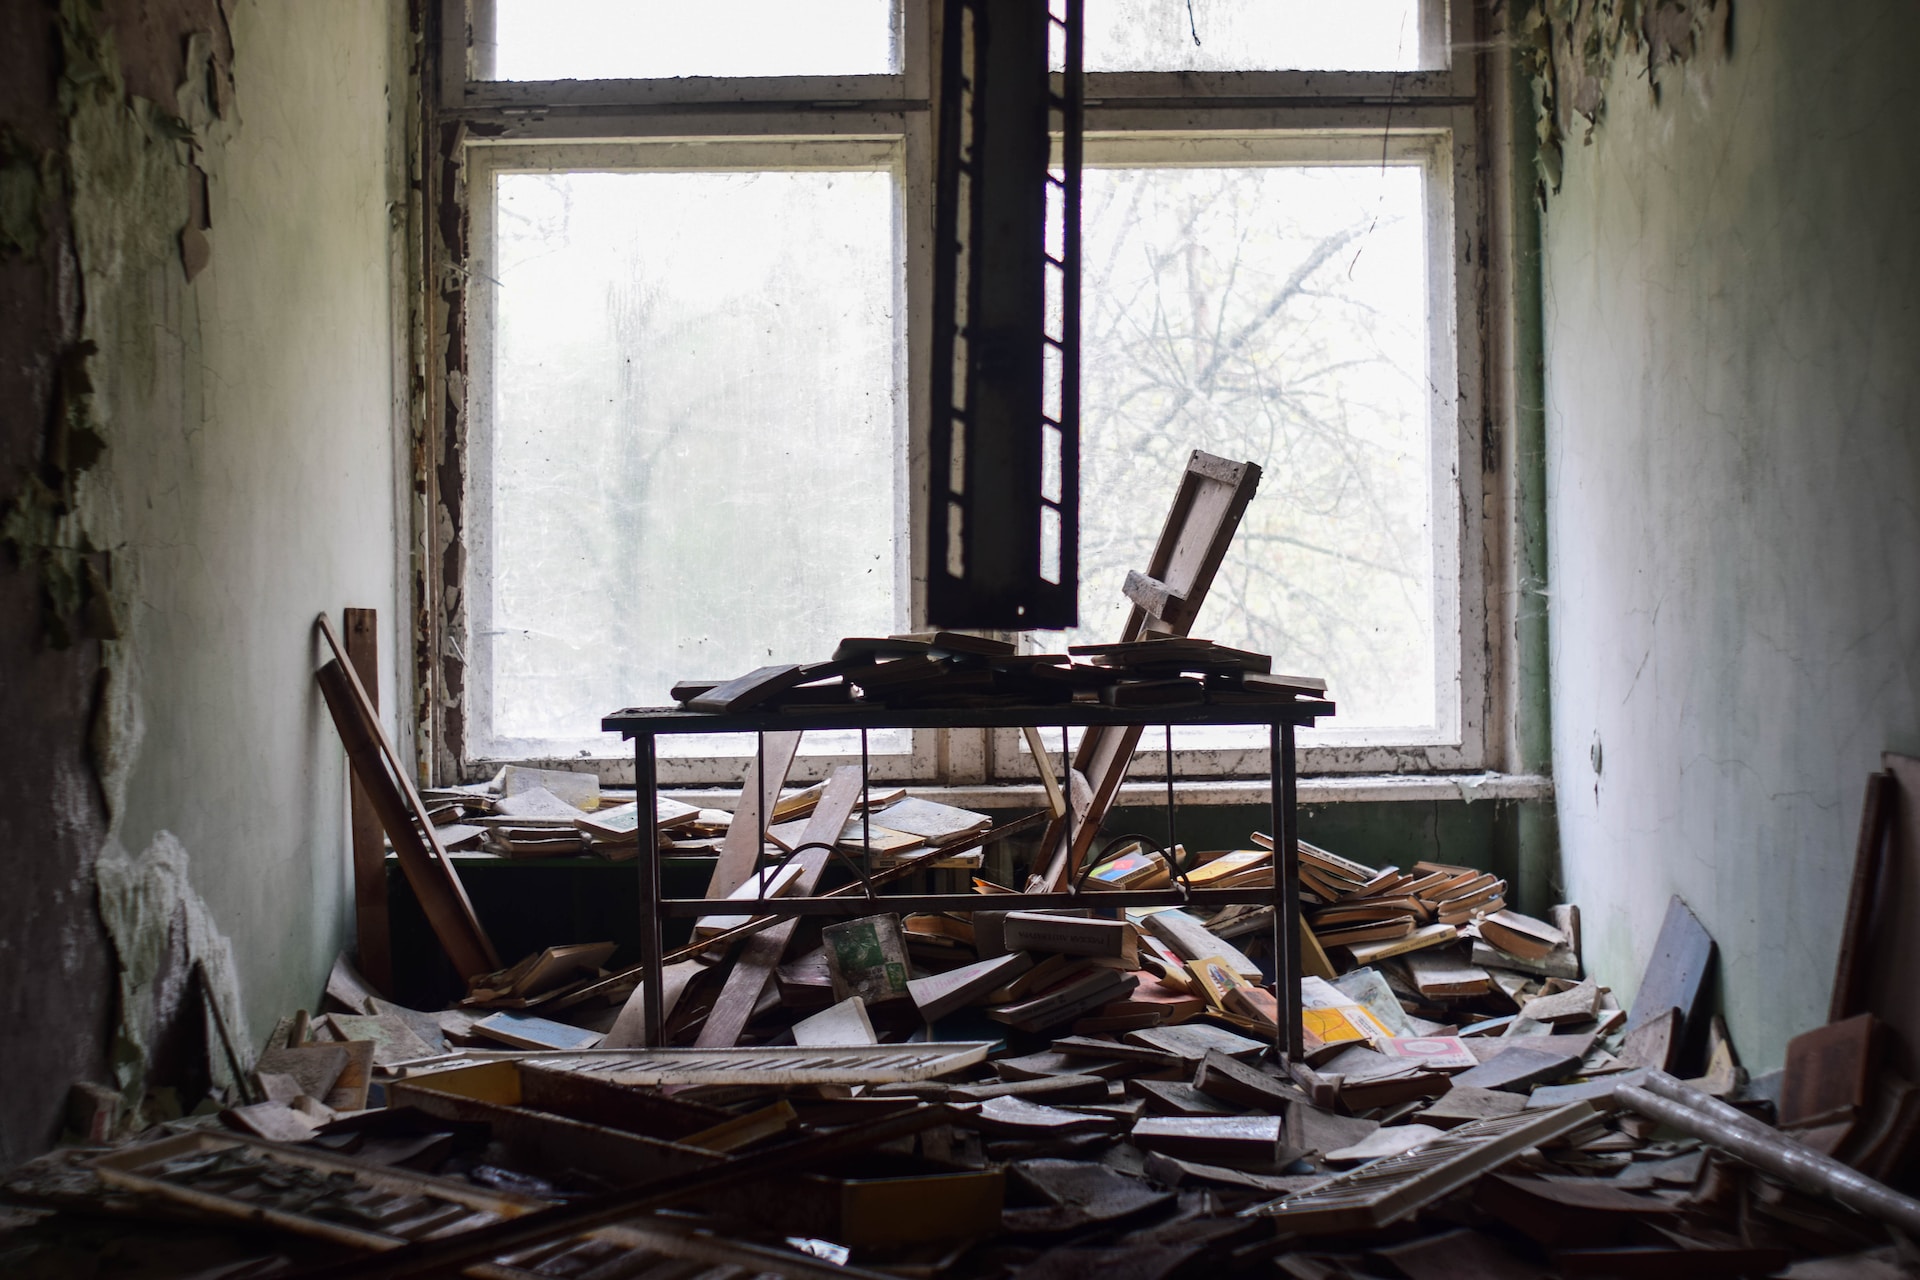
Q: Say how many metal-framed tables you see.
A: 1